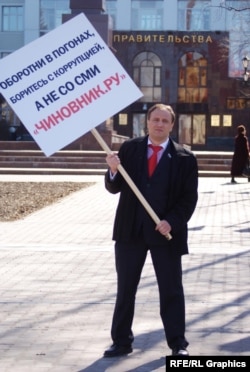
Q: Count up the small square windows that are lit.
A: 3